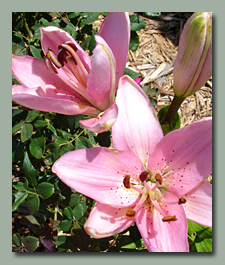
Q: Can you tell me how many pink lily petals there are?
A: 12